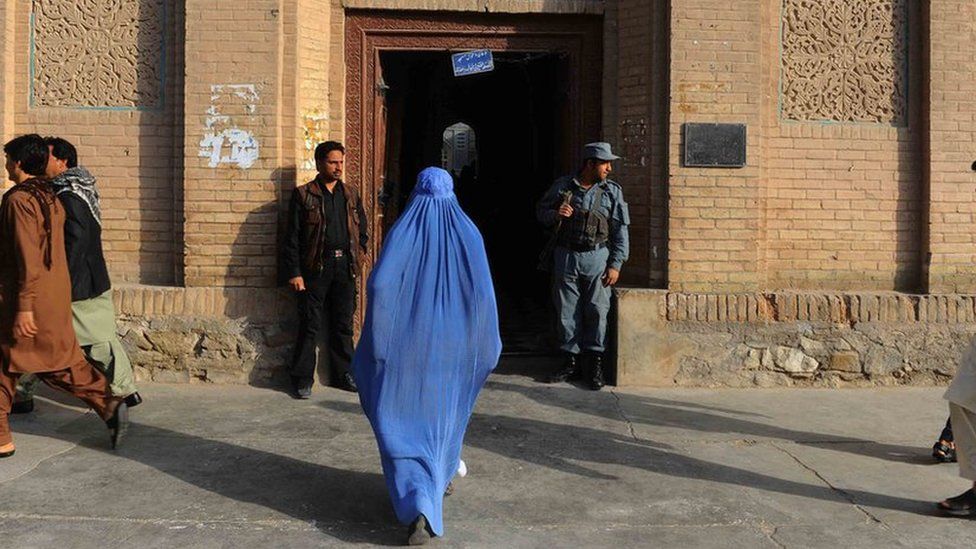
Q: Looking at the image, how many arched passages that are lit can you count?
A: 1